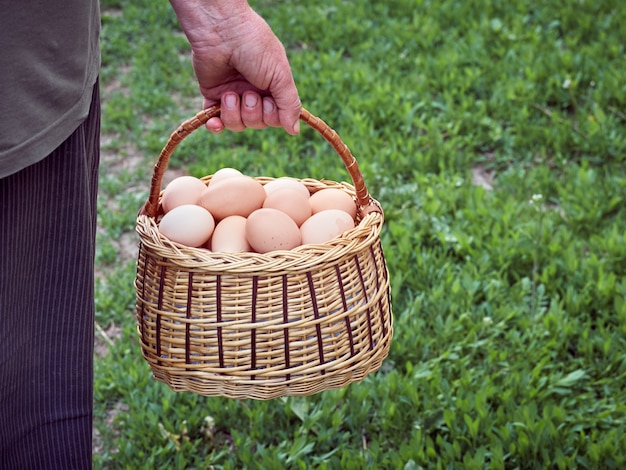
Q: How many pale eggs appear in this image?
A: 10